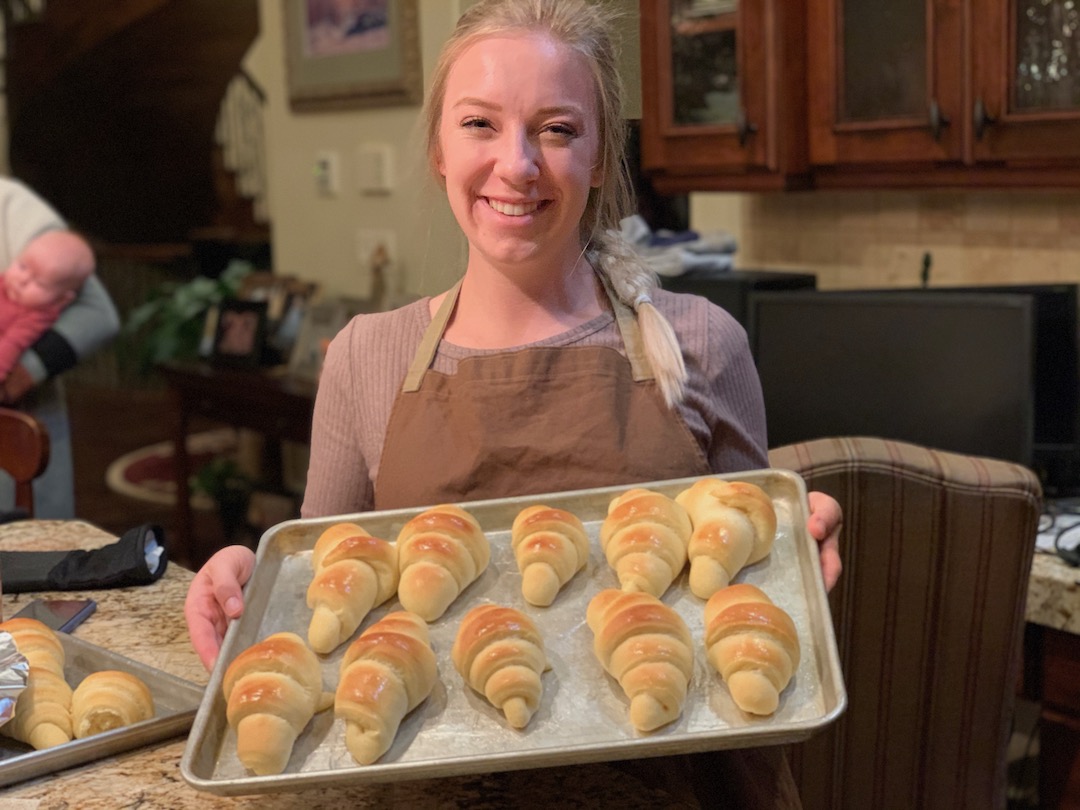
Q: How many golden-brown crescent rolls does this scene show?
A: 13